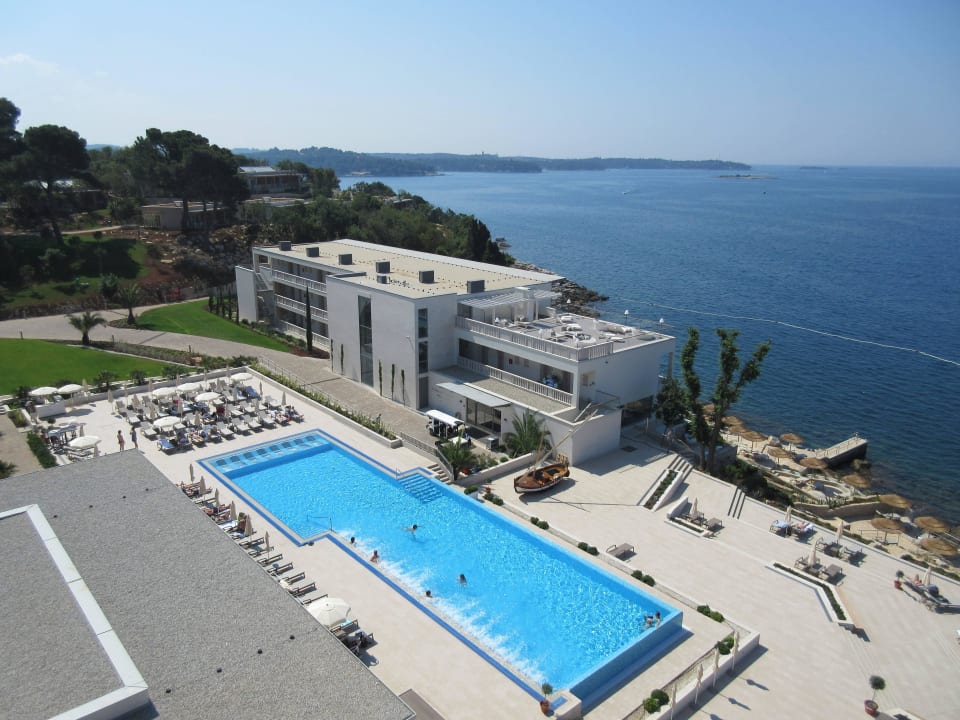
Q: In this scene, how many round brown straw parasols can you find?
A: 12